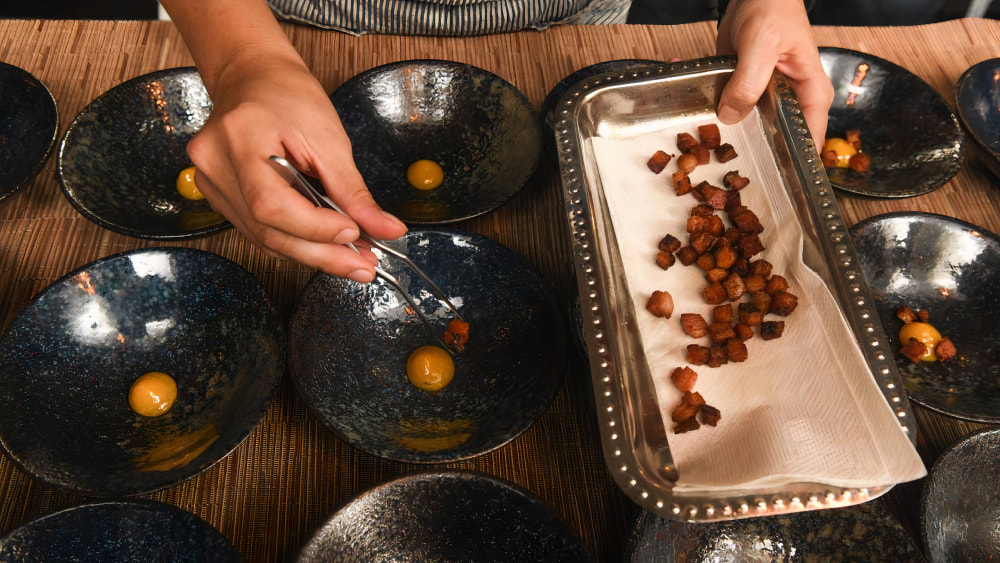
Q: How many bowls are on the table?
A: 13